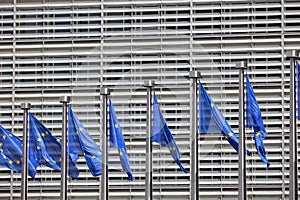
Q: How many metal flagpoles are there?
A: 7